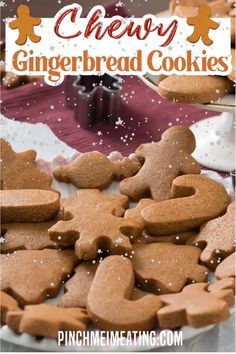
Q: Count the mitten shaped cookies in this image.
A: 0